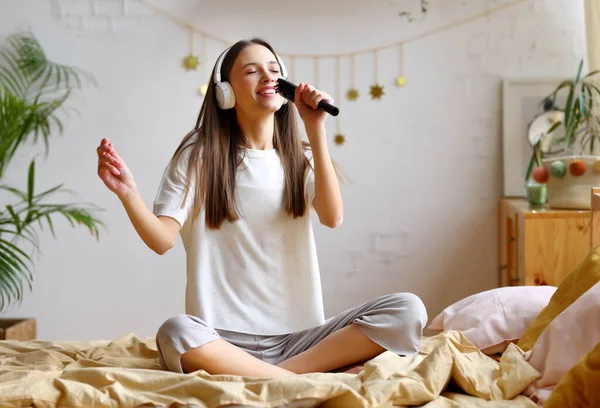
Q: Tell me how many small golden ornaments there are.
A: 6